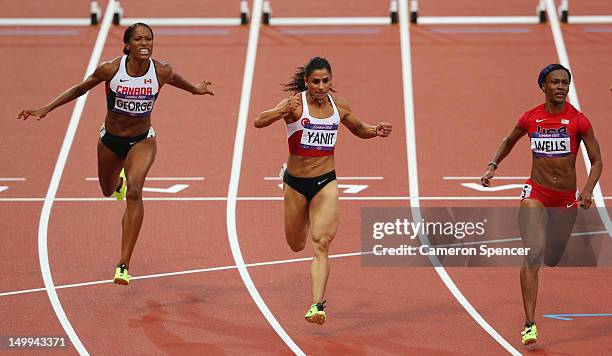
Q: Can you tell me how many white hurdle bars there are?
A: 5